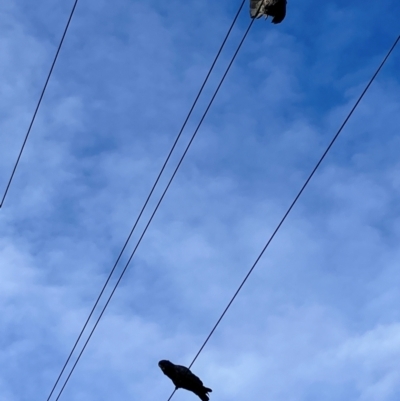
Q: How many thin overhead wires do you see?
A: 4